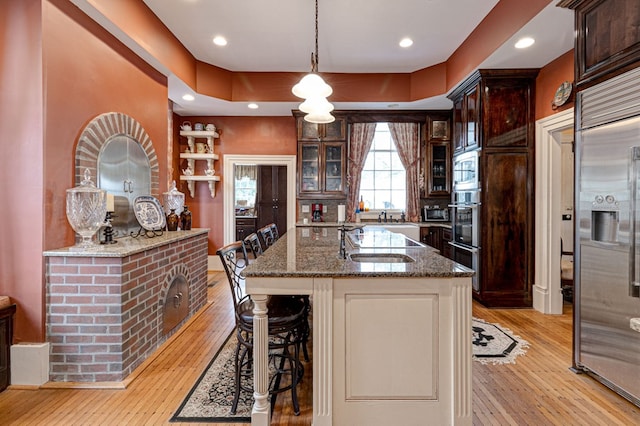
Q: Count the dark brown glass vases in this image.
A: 2